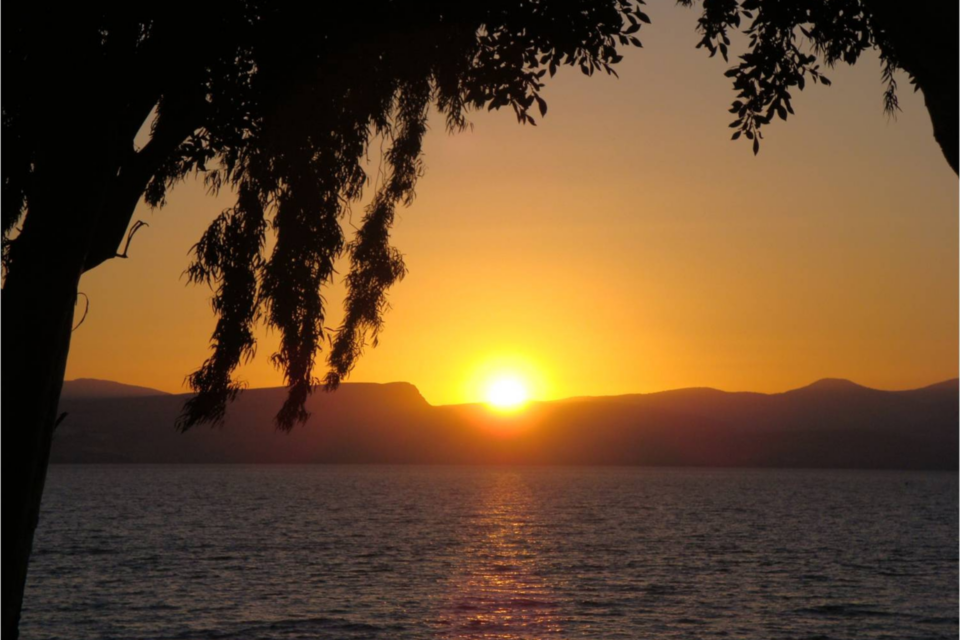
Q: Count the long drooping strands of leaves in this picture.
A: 3